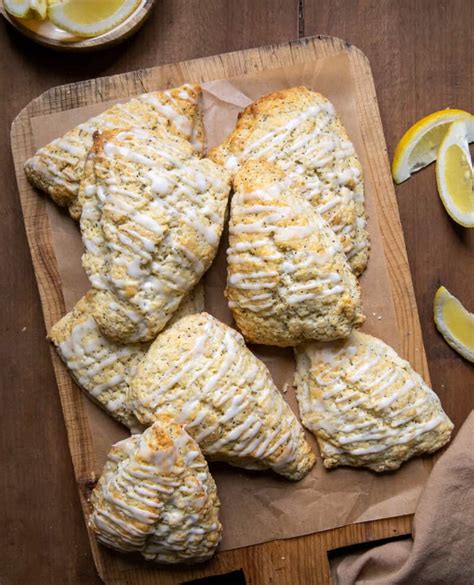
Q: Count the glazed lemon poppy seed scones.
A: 8